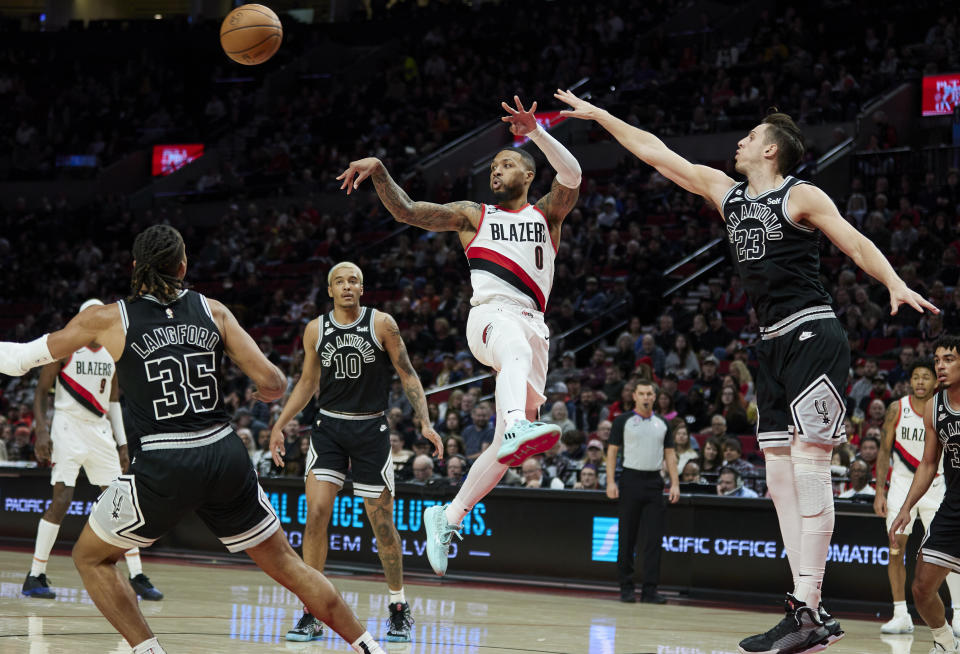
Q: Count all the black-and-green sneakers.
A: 2